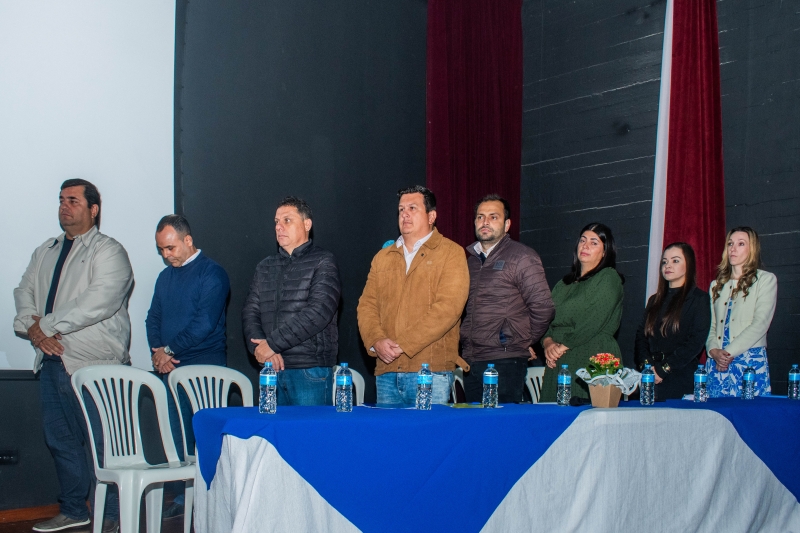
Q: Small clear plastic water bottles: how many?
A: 9